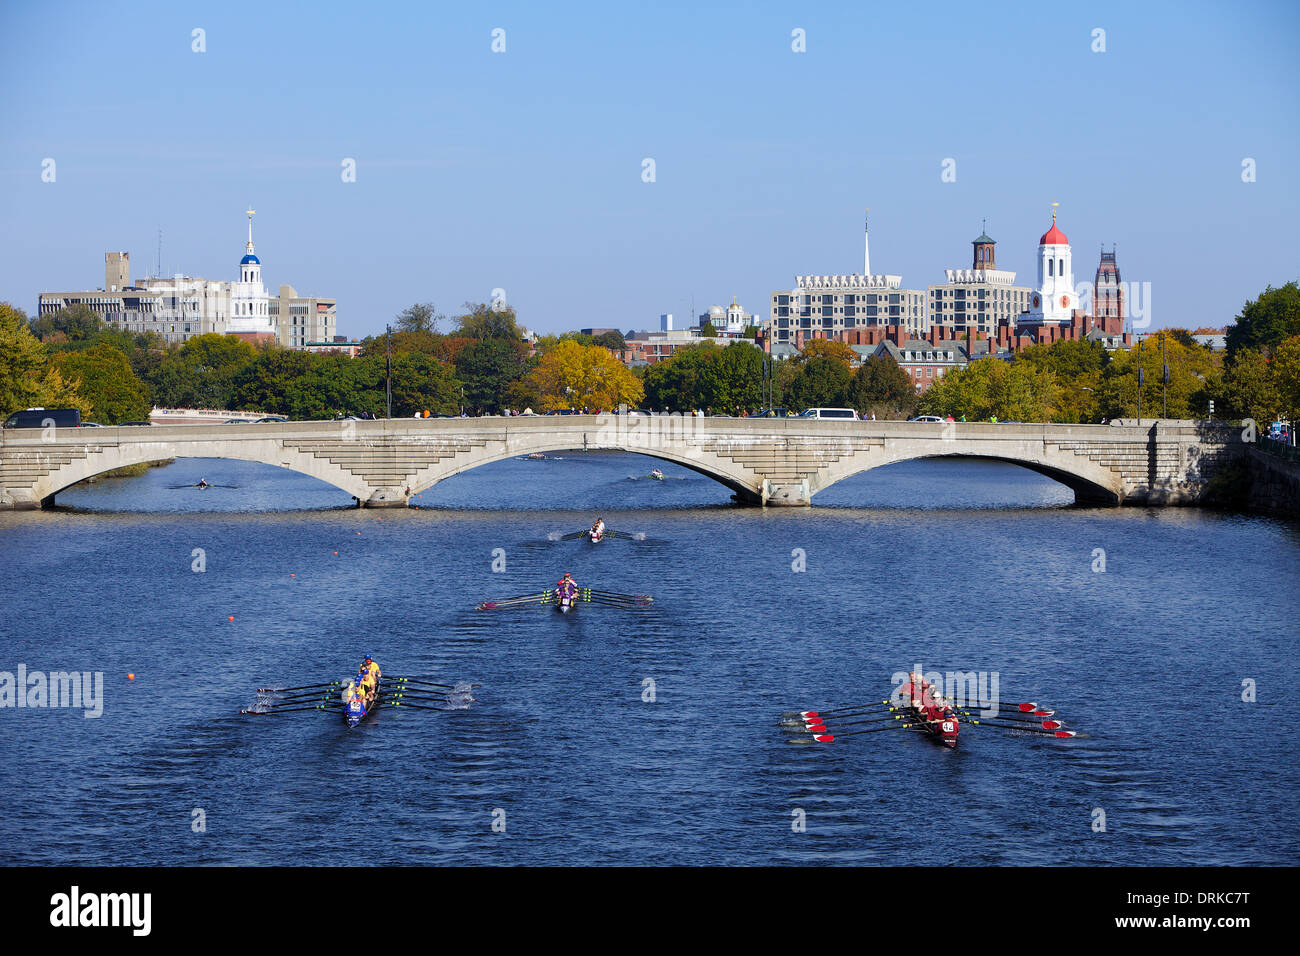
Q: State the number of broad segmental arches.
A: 3